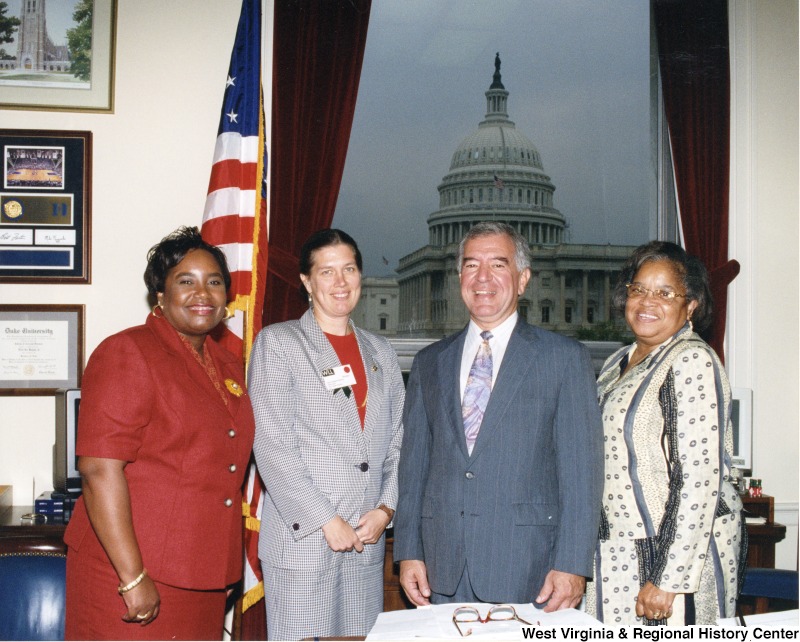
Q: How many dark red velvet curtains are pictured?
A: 2